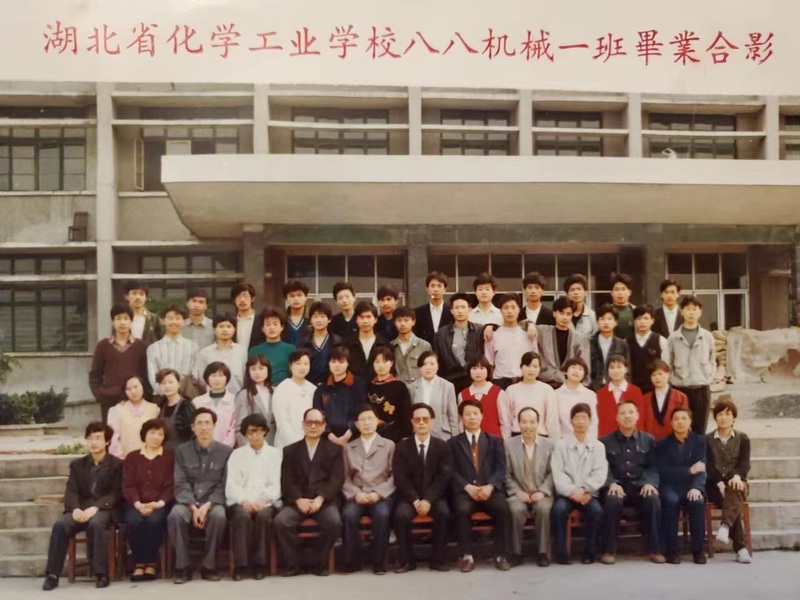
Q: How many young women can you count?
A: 13